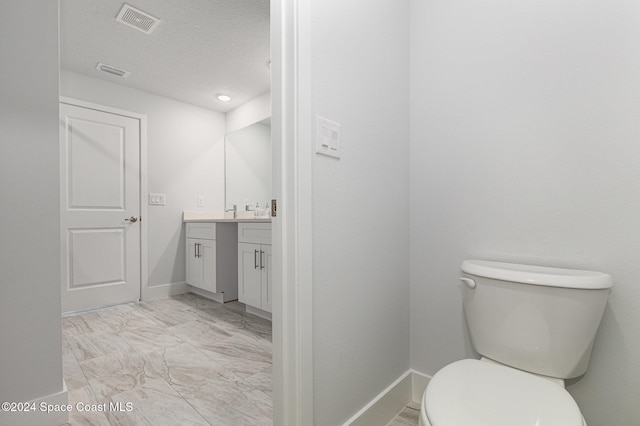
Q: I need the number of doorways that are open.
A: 1